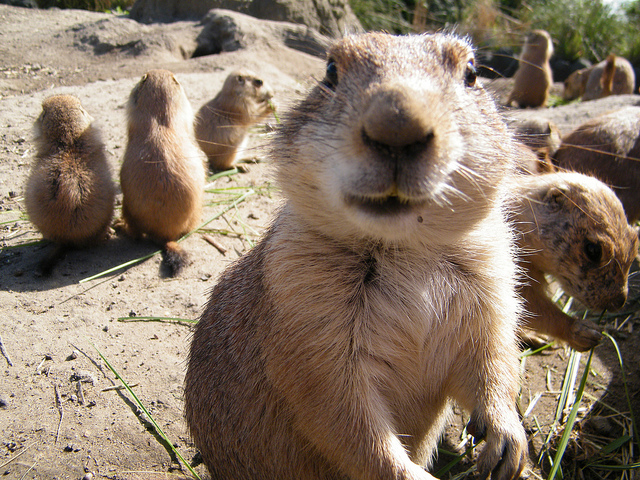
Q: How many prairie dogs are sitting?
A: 5